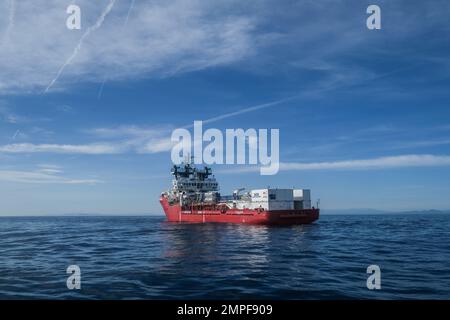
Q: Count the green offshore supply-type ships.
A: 0